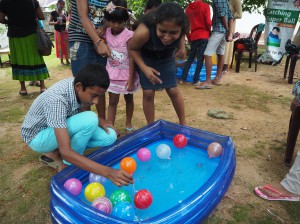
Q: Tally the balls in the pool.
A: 12